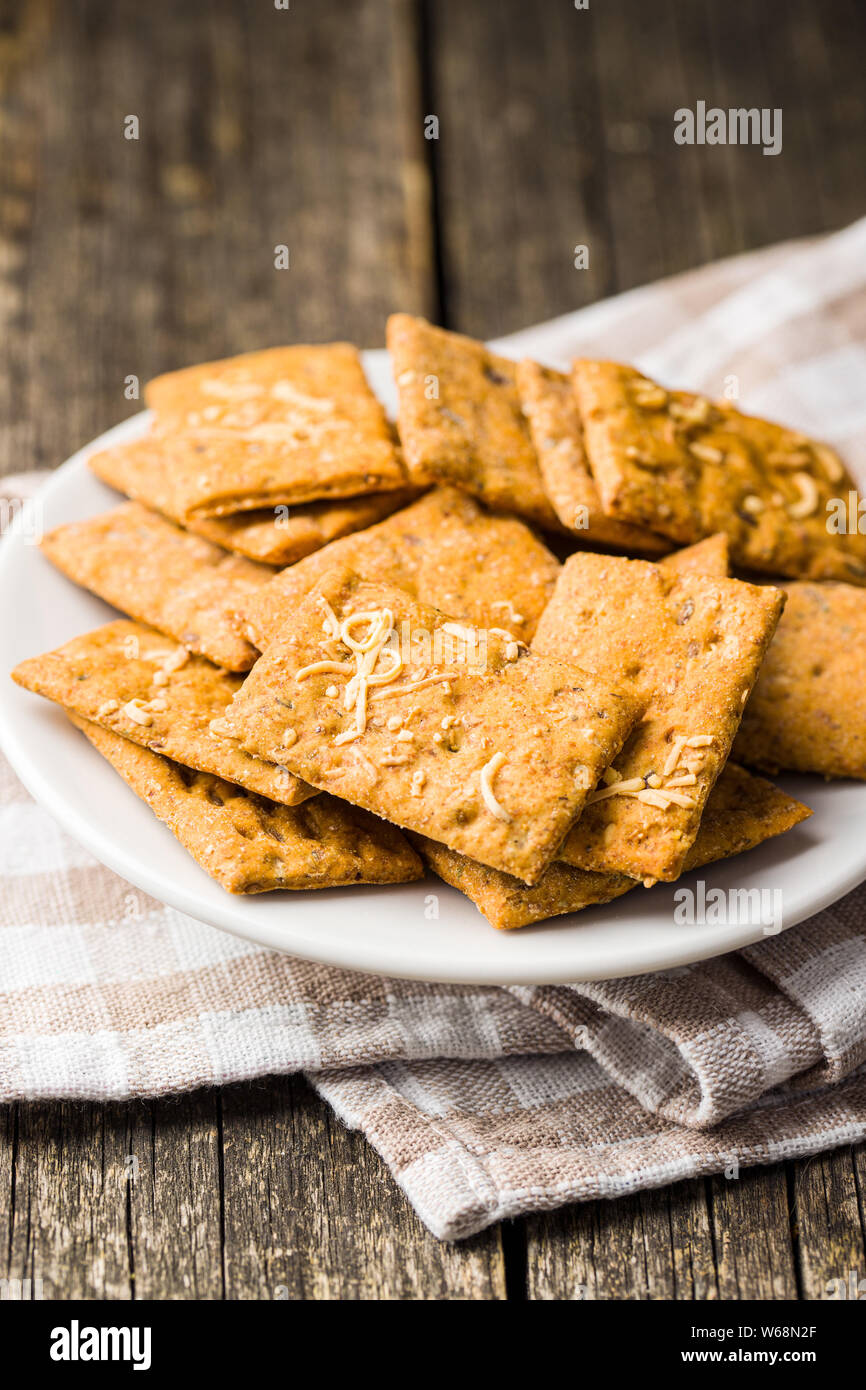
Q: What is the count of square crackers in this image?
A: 14